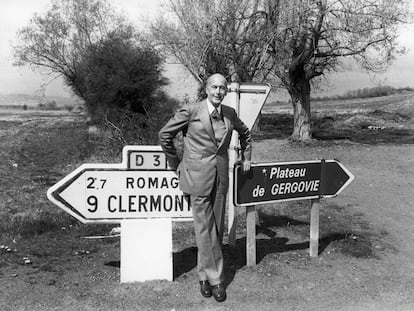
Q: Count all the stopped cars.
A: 0